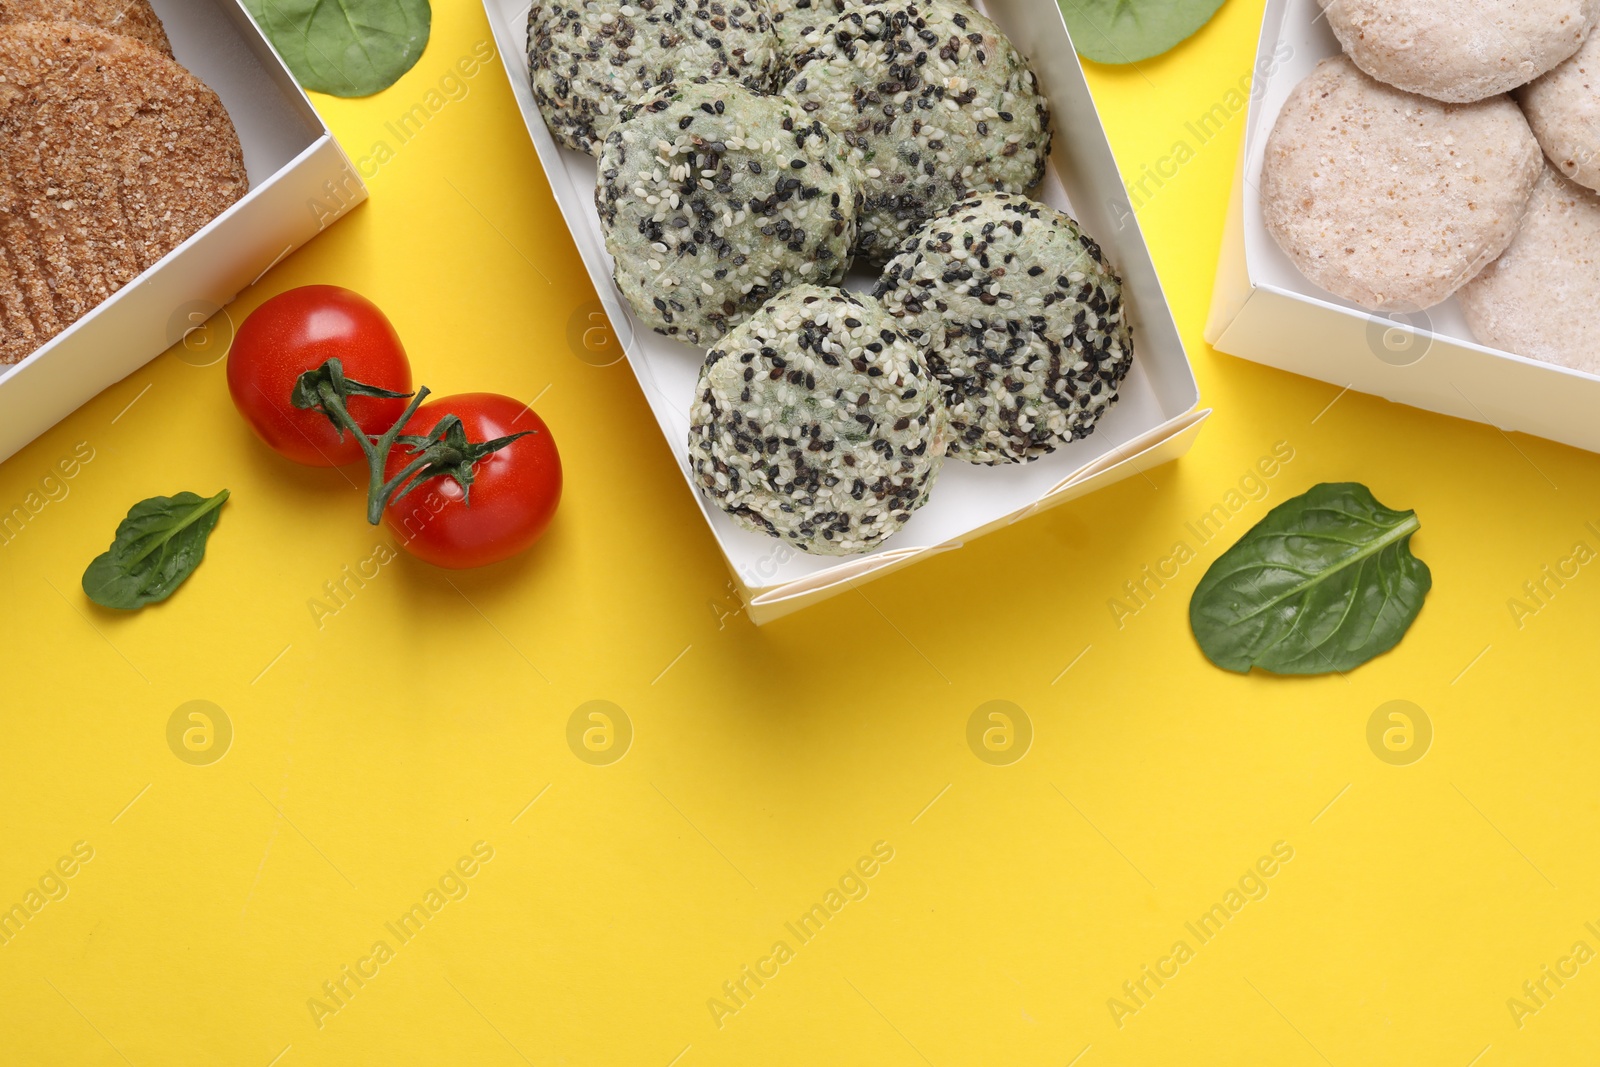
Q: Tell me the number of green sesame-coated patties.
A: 6